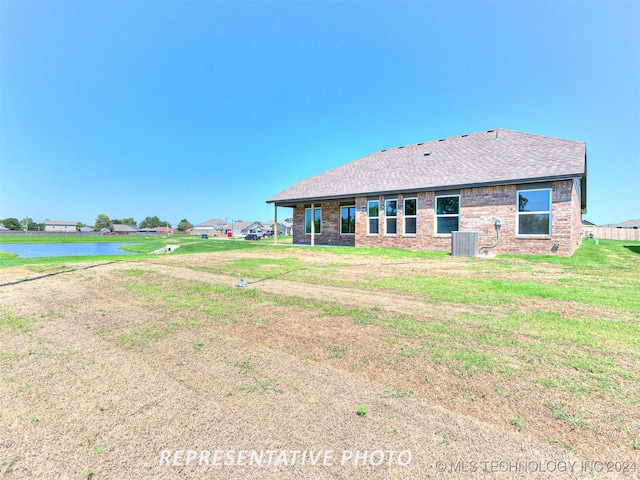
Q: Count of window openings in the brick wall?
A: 7